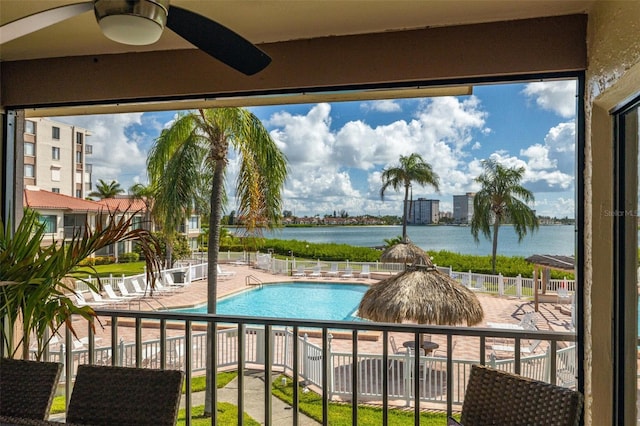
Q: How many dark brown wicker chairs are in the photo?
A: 3